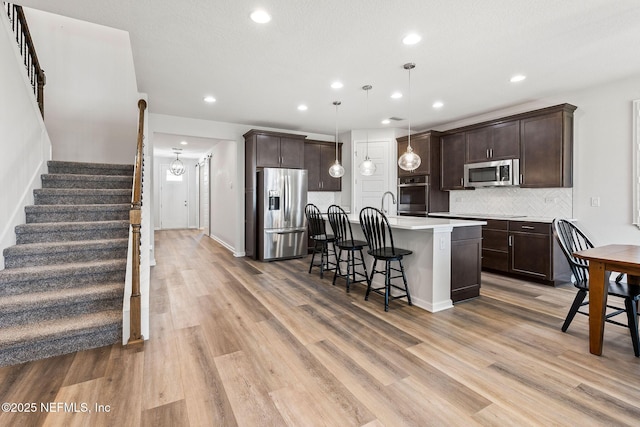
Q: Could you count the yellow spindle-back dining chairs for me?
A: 0